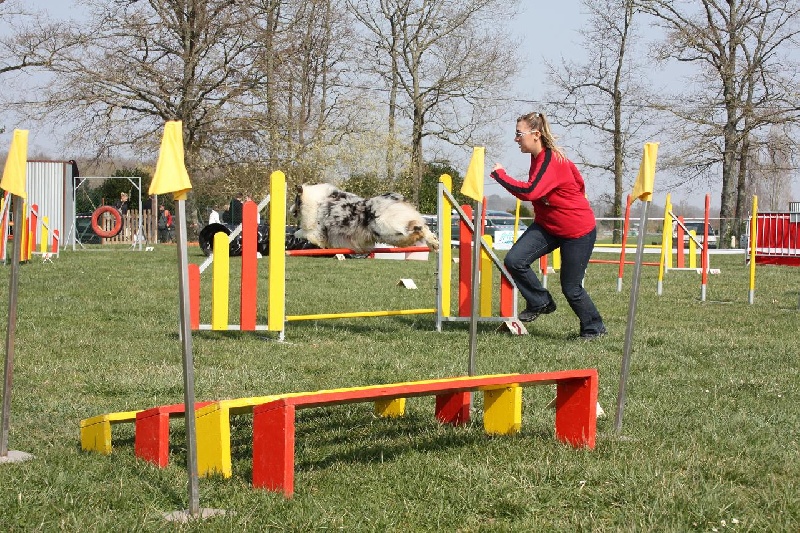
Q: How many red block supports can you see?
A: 4